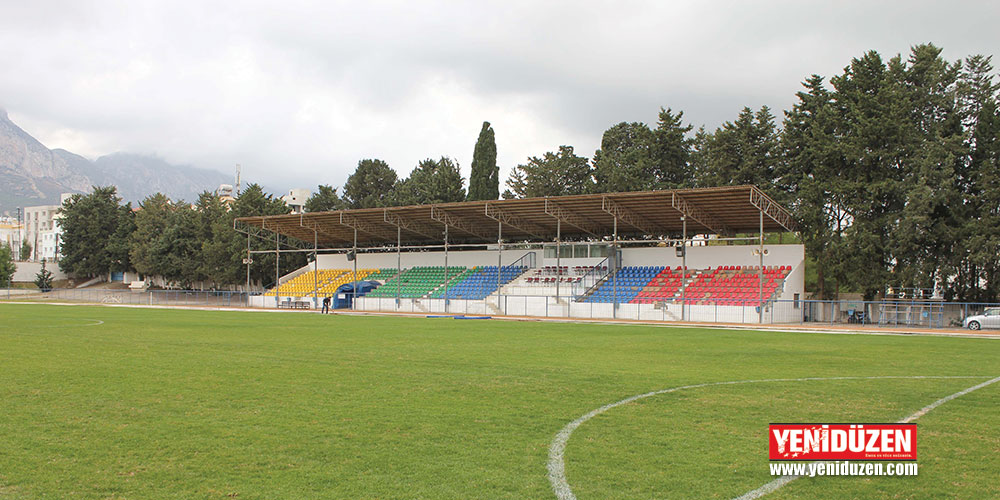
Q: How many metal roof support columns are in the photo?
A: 11